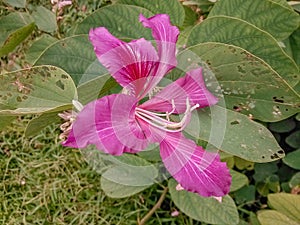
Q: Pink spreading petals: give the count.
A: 5